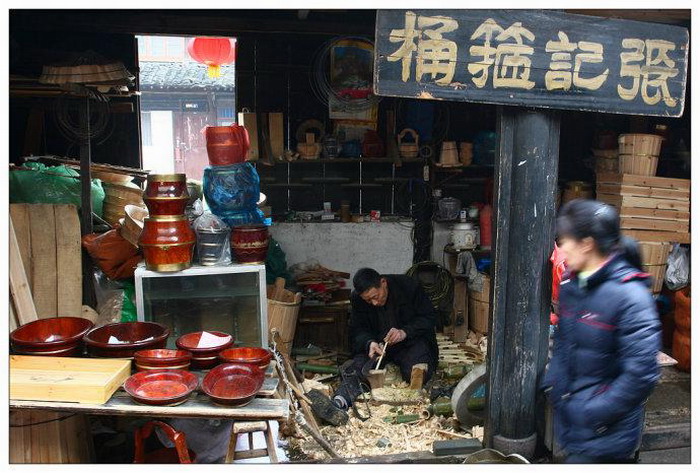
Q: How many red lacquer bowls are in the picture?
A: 7